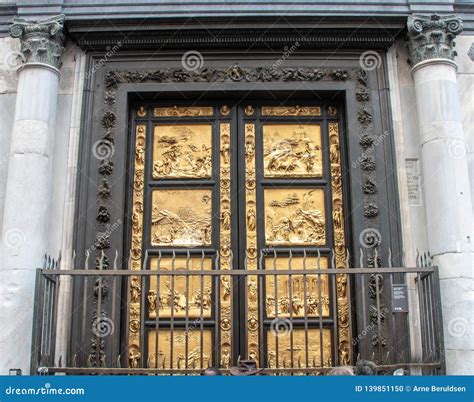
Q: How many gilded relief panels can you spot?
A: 8